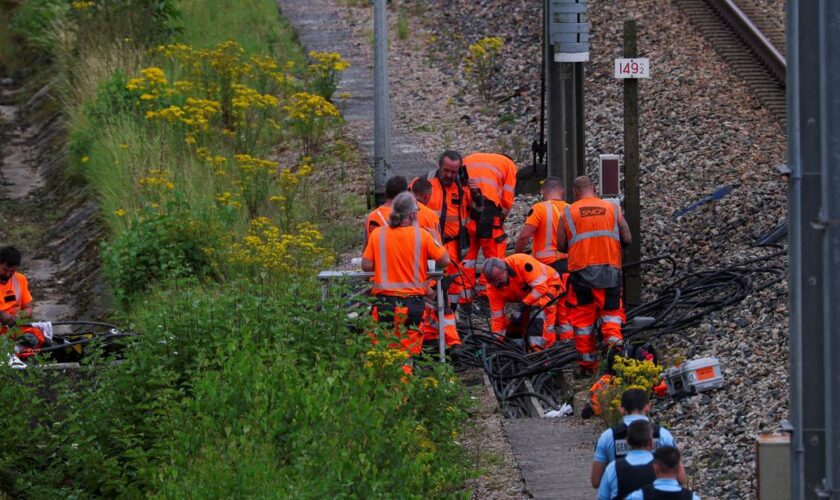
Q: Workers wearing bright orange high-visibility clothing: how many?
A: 9